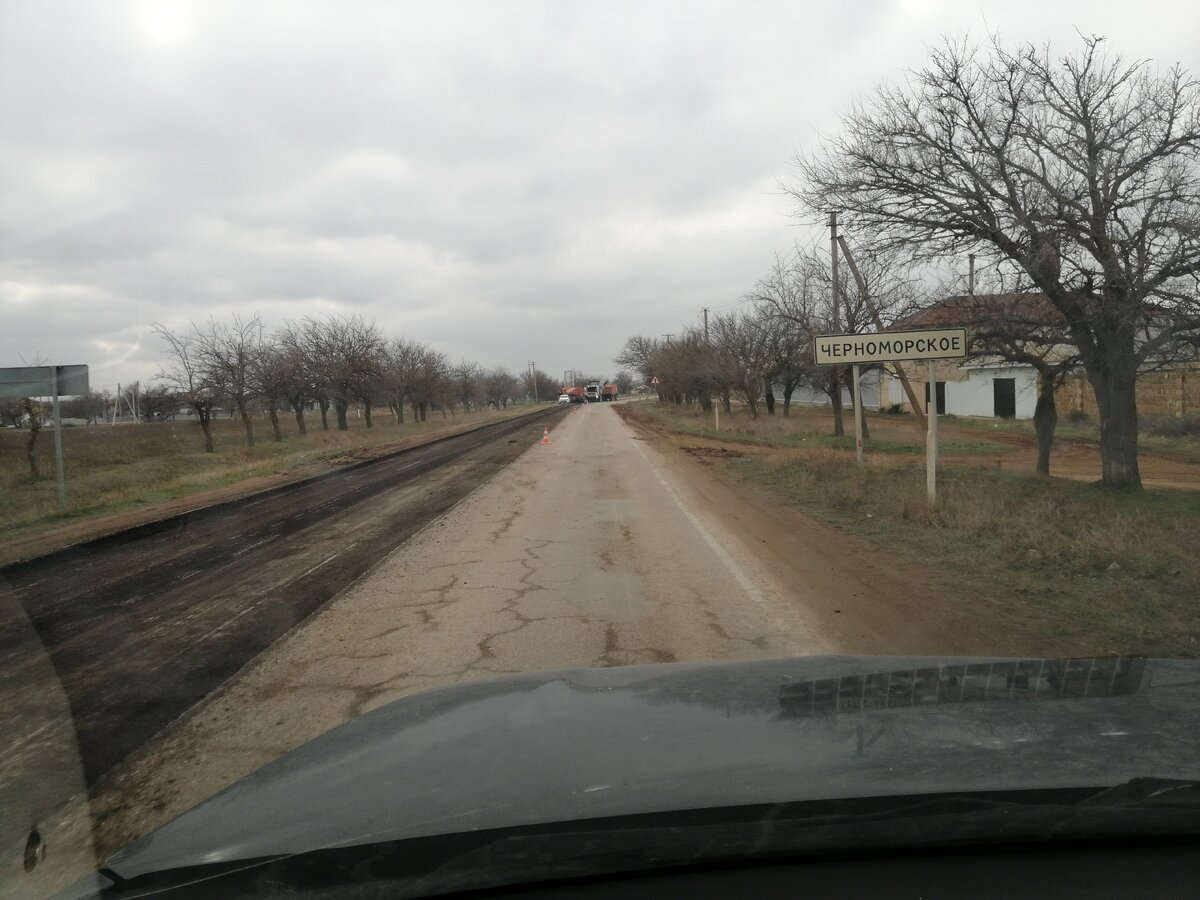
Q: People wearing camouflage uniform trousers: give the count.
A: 0